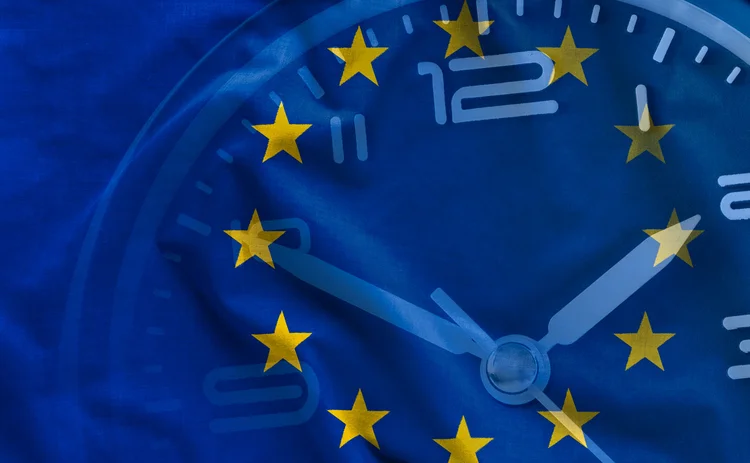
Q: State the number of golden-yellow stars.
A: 12